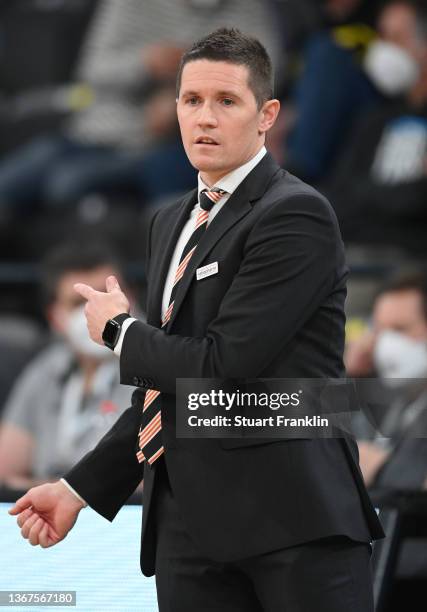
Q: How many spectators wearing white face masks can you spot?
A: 3